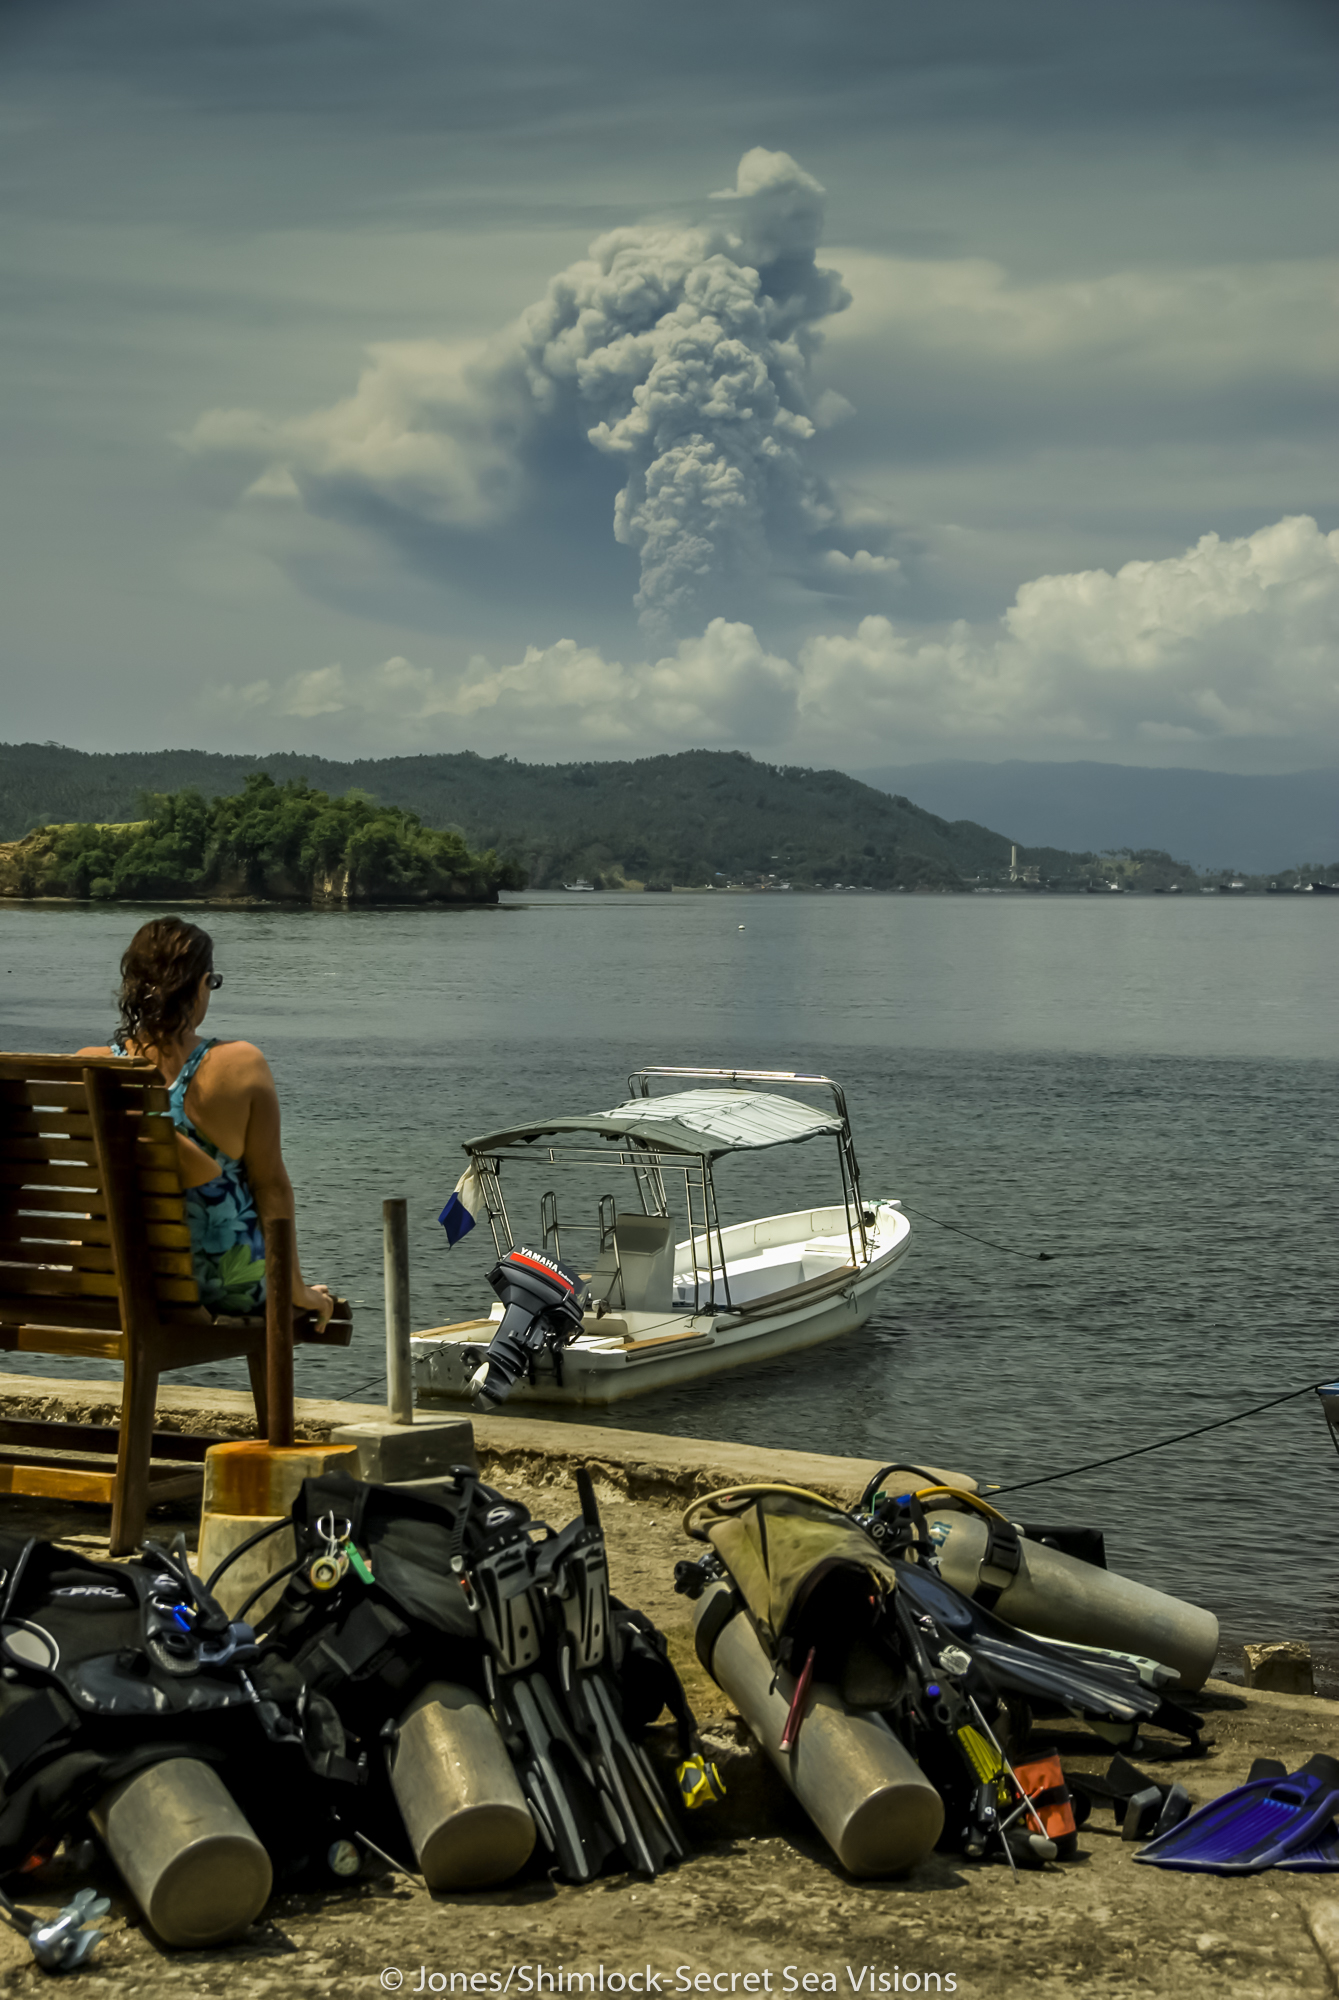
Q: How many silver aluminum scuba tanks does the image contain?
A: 4